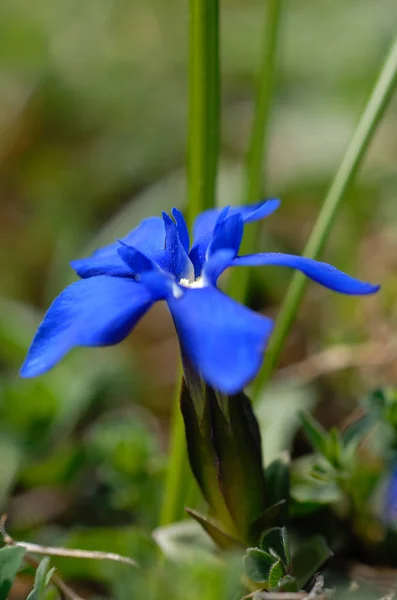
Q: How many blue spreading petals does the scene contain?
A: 5